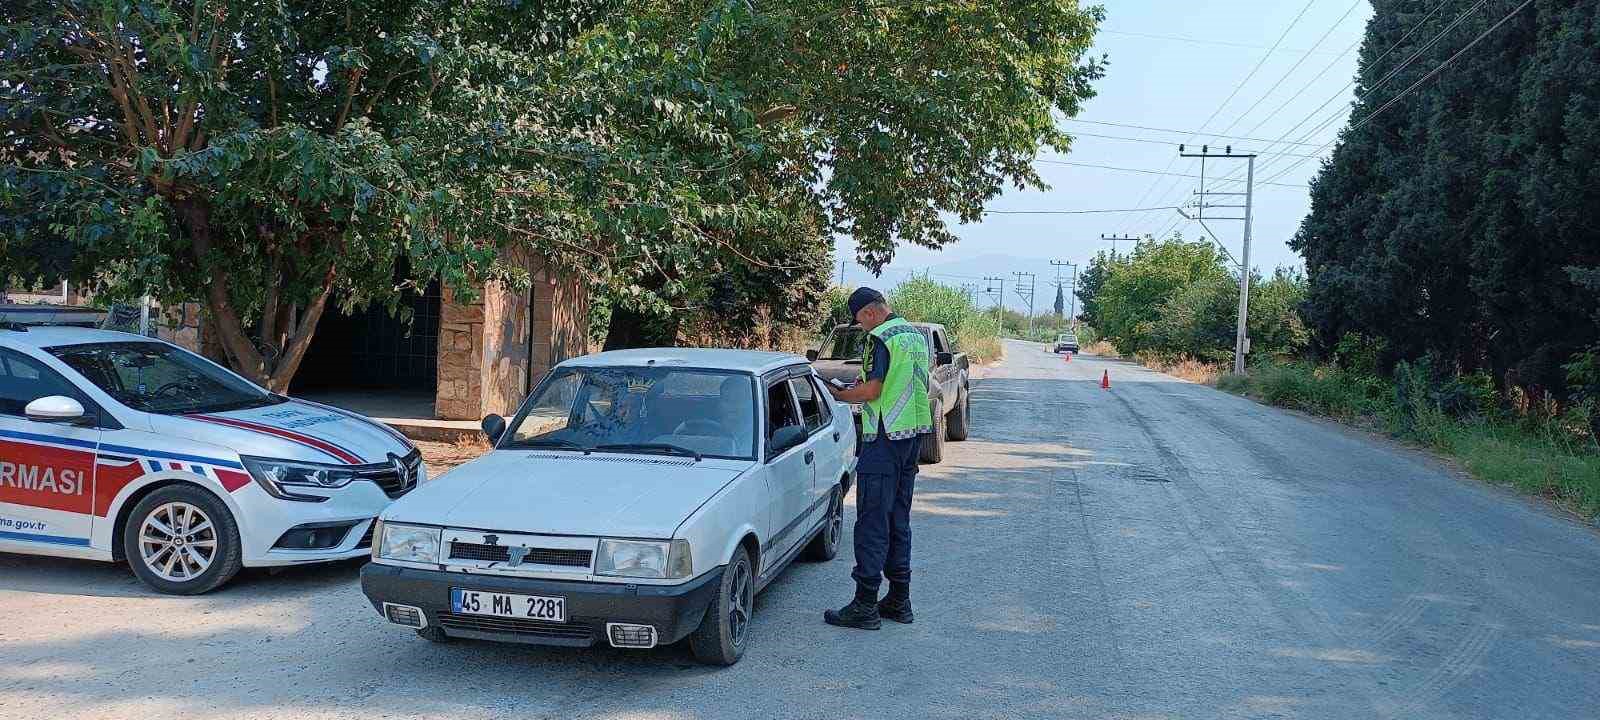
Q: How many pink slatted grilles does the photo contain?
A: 0